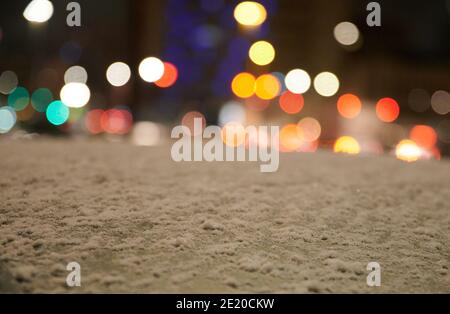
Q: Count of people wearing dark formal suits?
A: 0